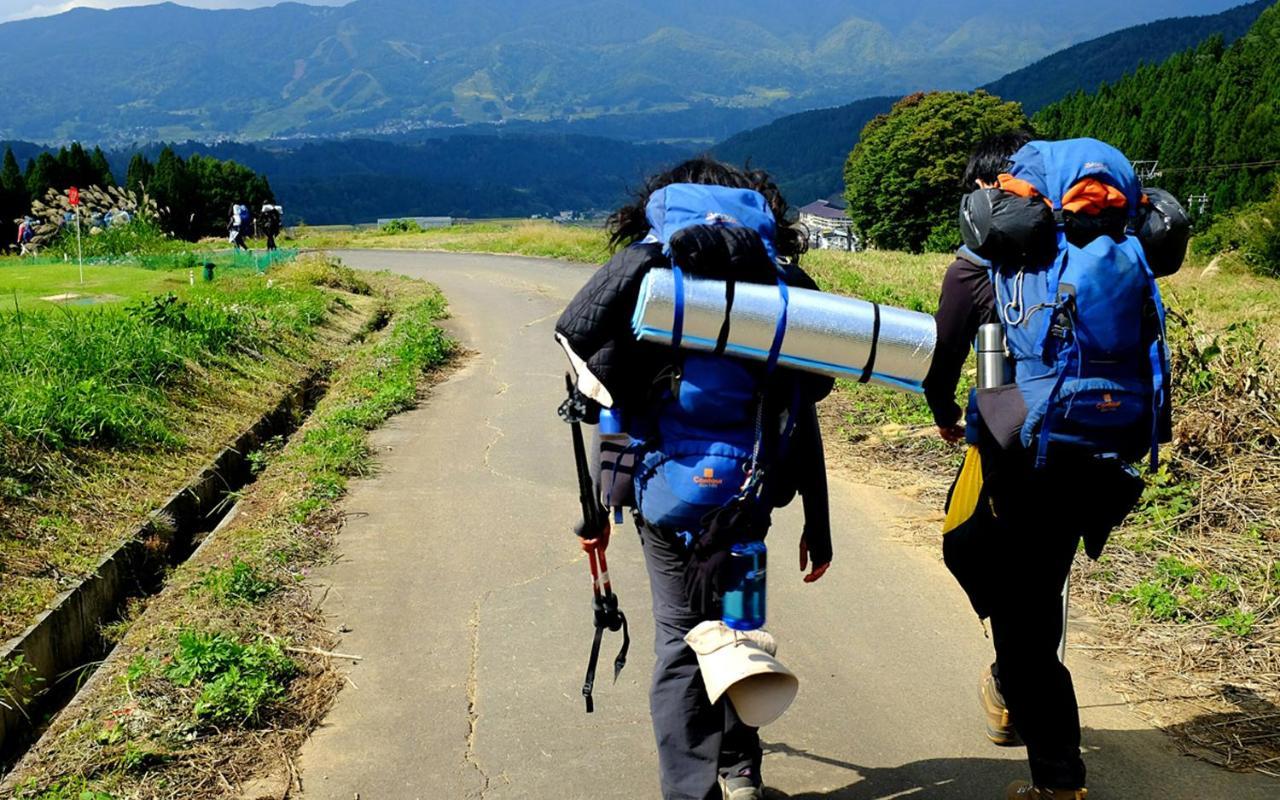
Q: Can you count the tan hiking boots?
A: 2